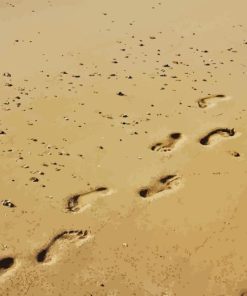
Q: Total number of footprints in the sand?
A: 7